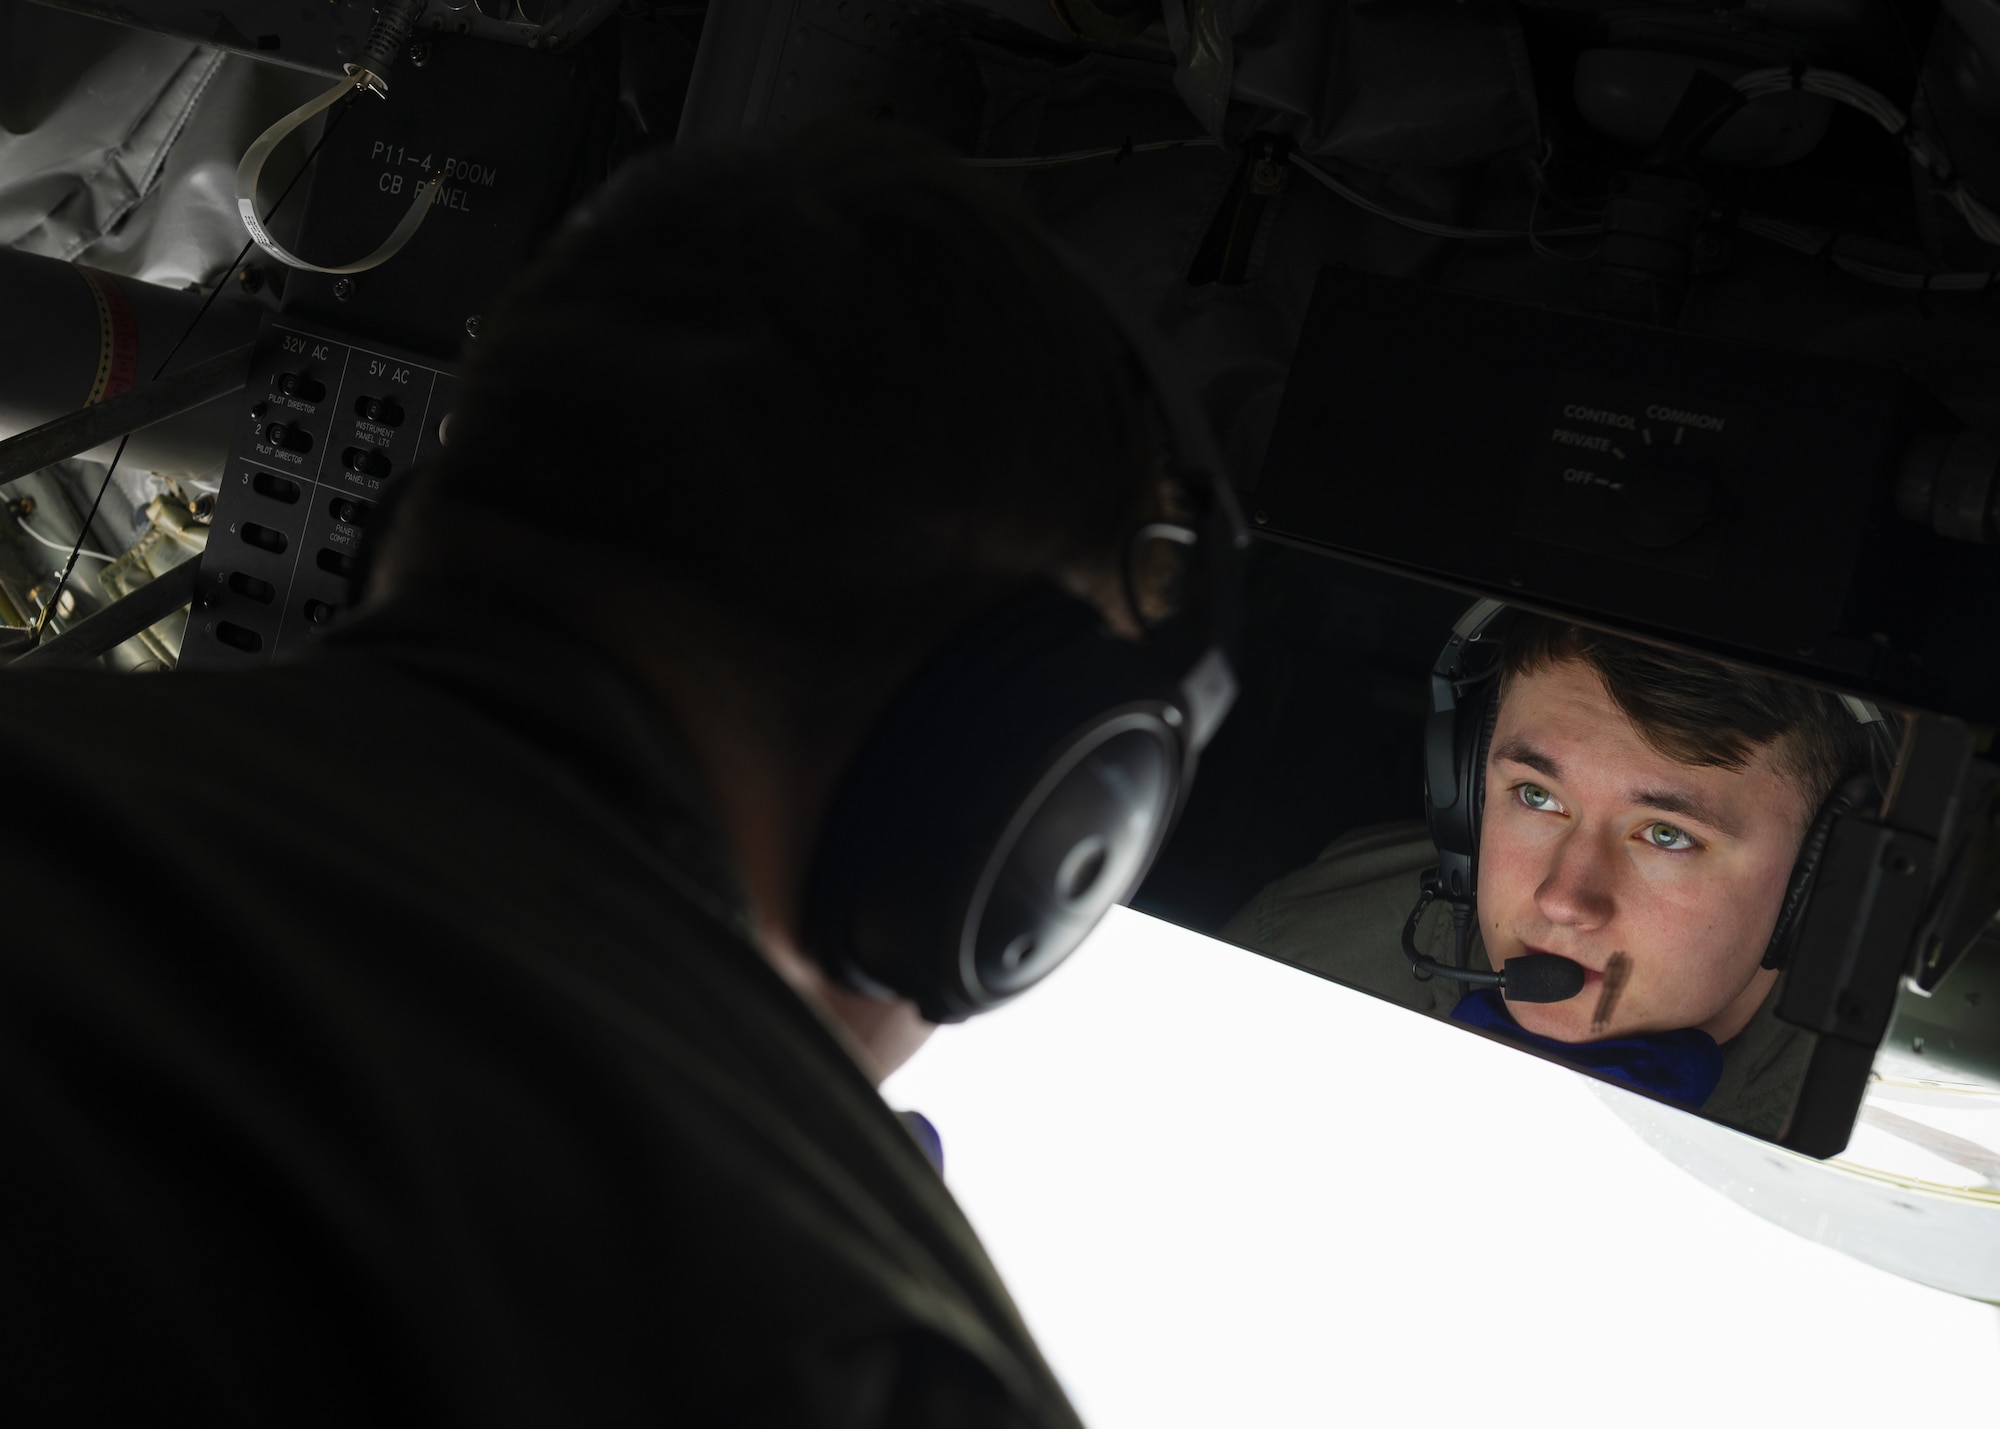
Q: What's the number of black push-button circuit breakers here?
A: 6